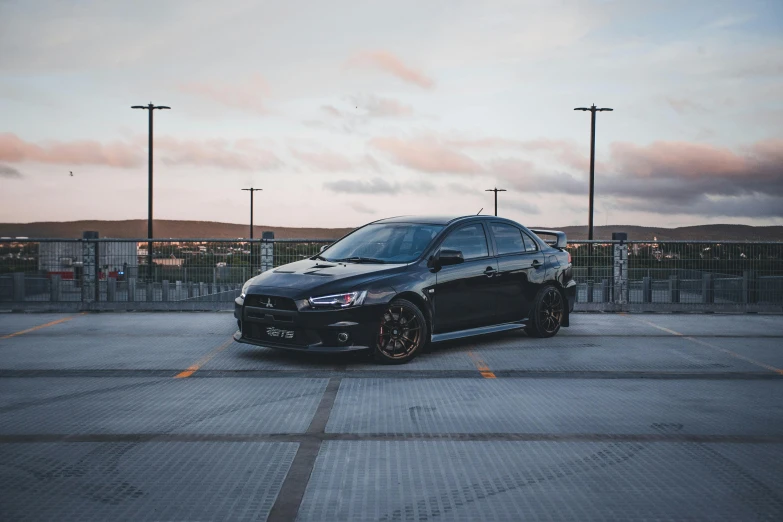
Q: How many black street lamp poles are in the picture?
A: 4